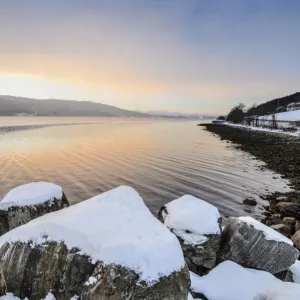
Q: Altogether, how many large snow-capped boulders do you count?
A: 4